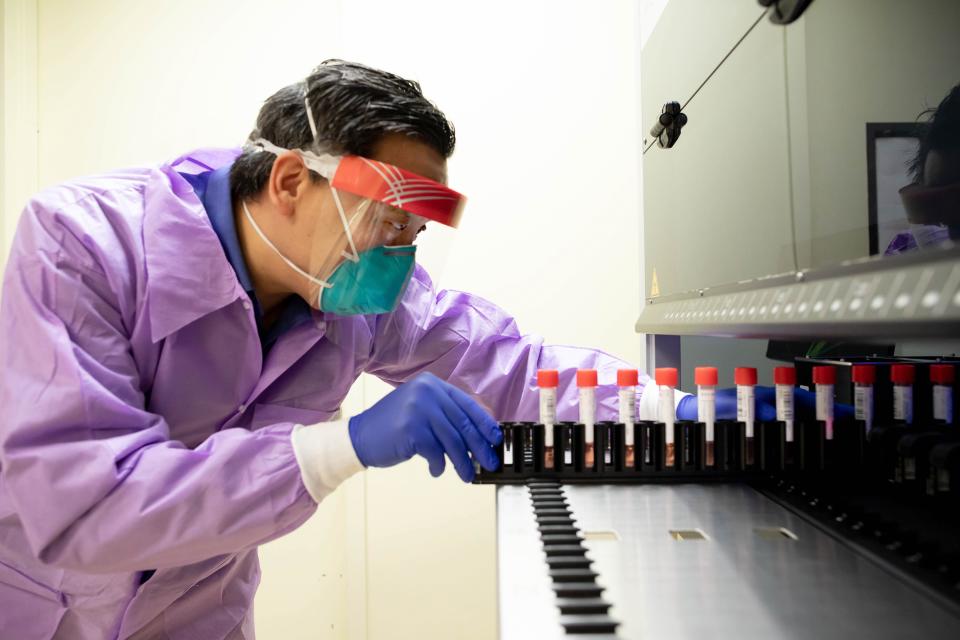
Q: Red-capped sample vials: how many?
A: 11